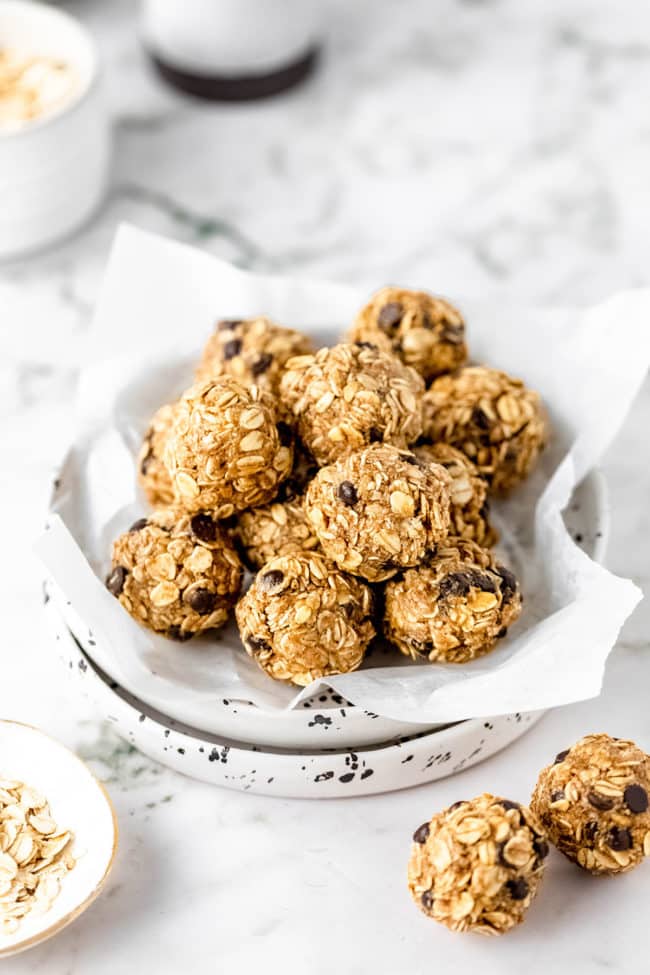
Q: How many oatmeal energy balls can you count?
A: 14